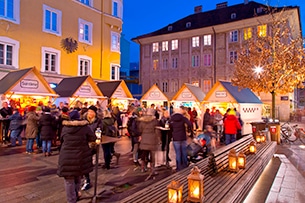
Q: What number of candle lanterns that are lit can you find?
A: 7